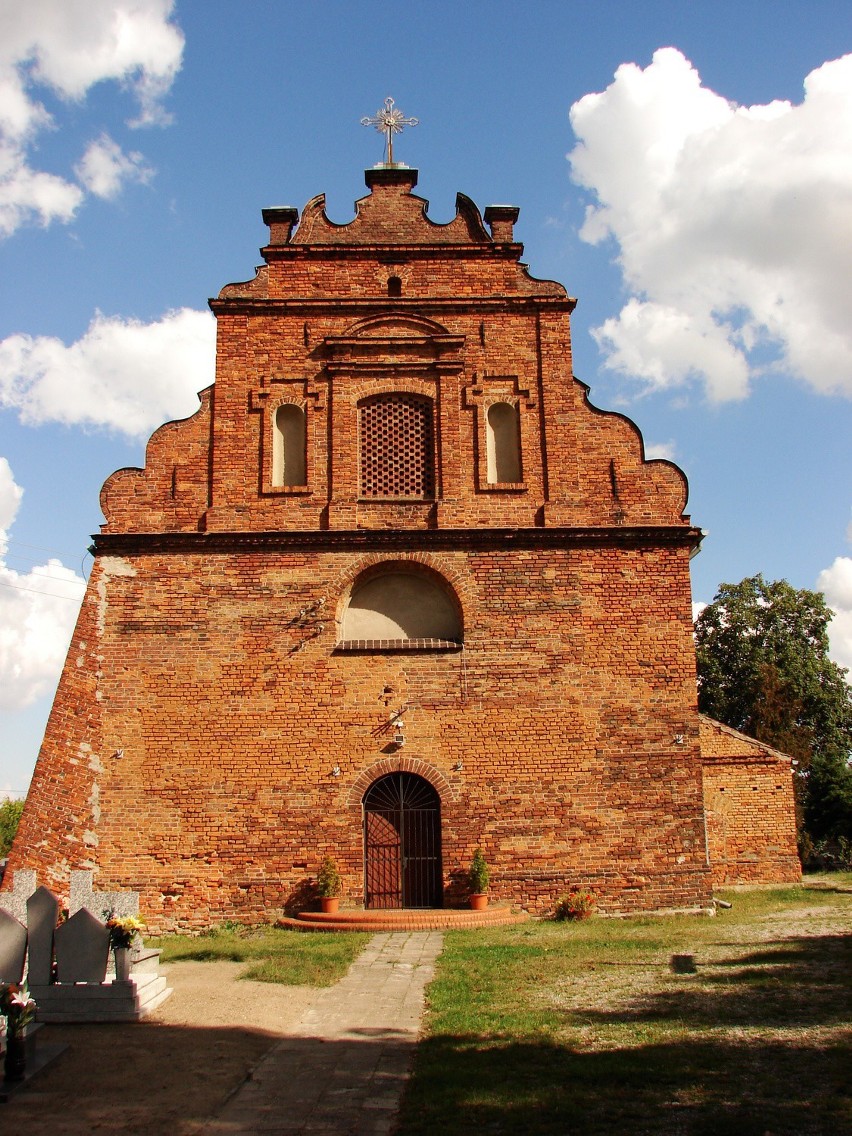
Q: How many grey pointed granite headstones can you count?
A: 3